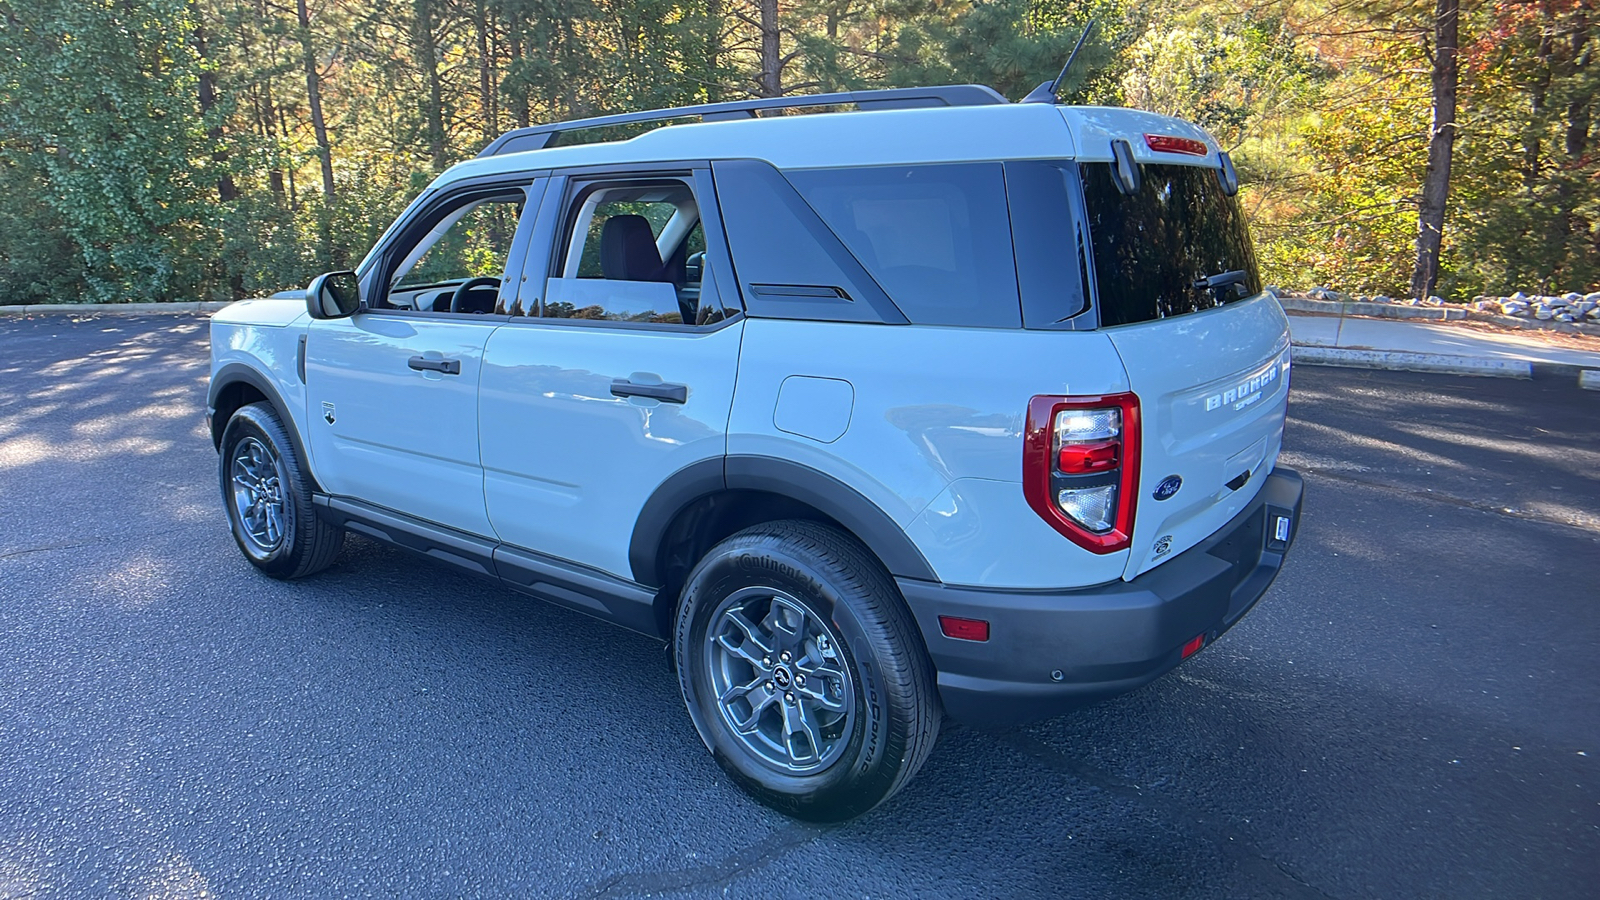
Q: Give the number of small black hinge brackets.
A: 2